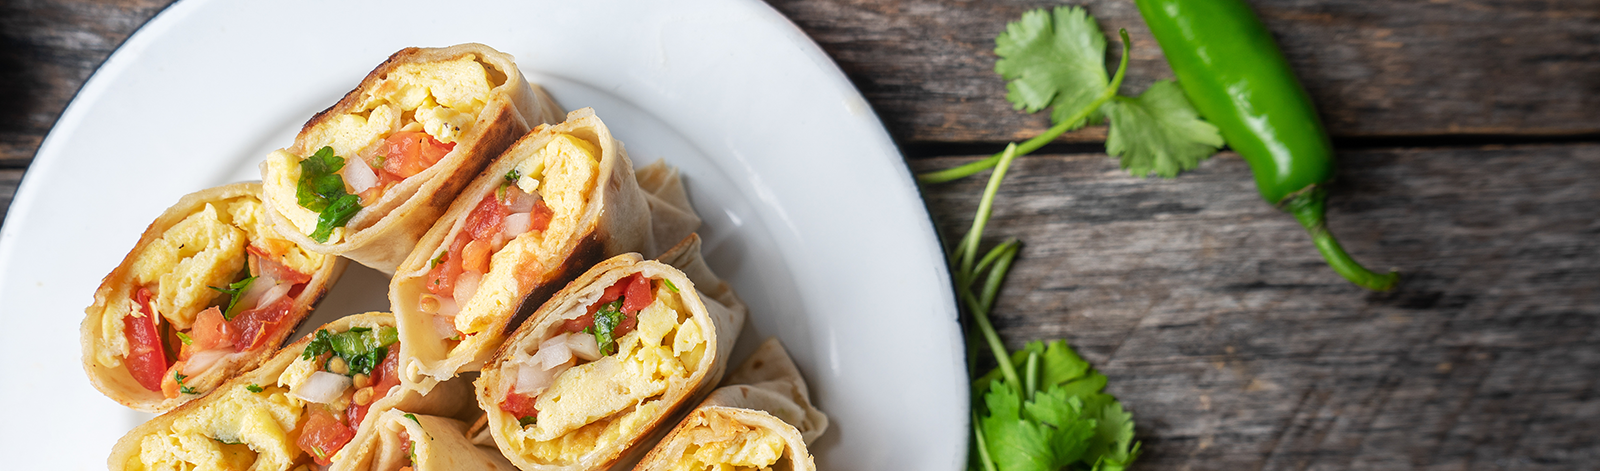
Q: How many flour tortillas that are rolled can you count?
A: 7